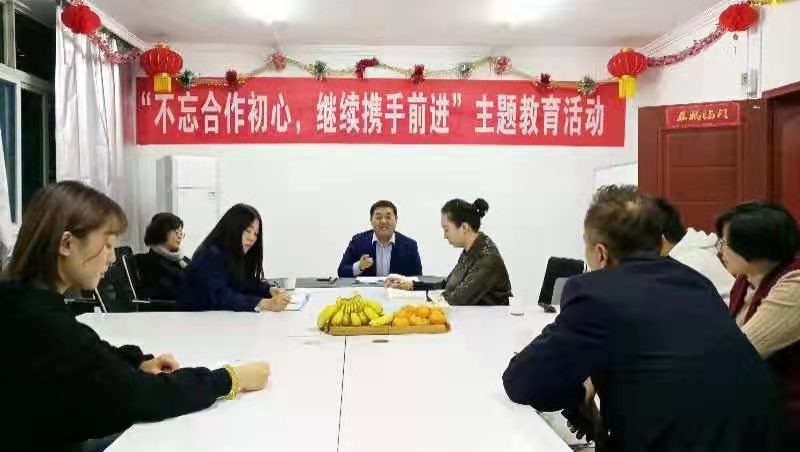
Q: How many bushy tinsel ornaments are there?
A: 10